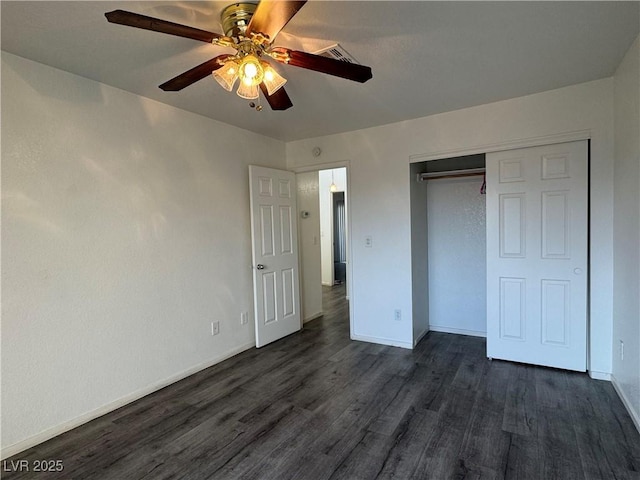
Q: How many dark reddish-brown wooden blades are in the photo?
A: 5